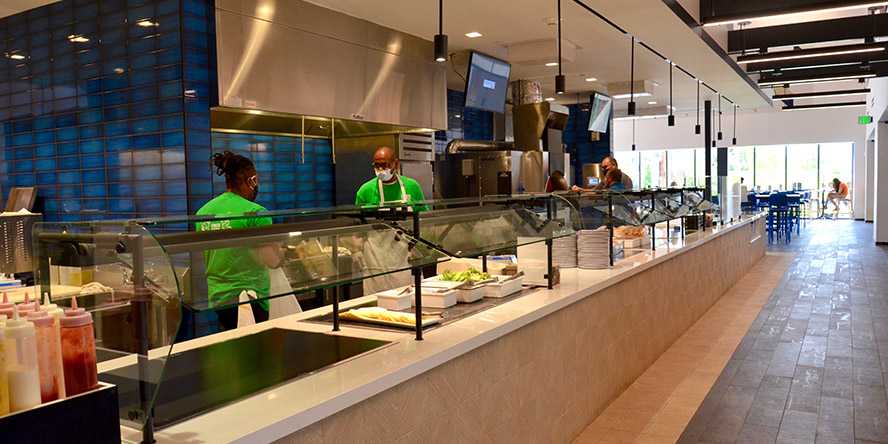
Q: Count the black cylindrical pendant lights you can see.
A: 9